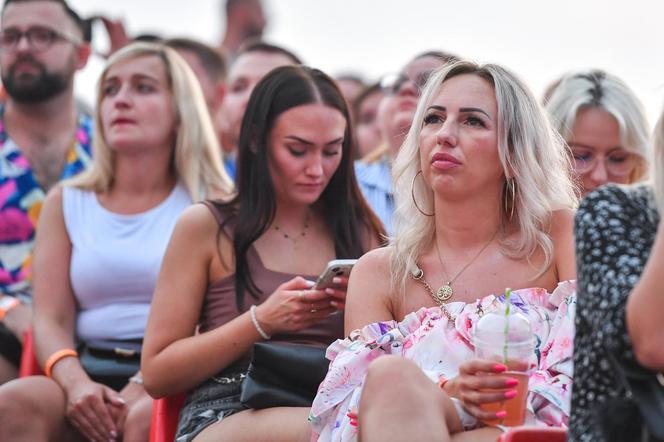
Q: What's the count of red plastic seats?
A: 3